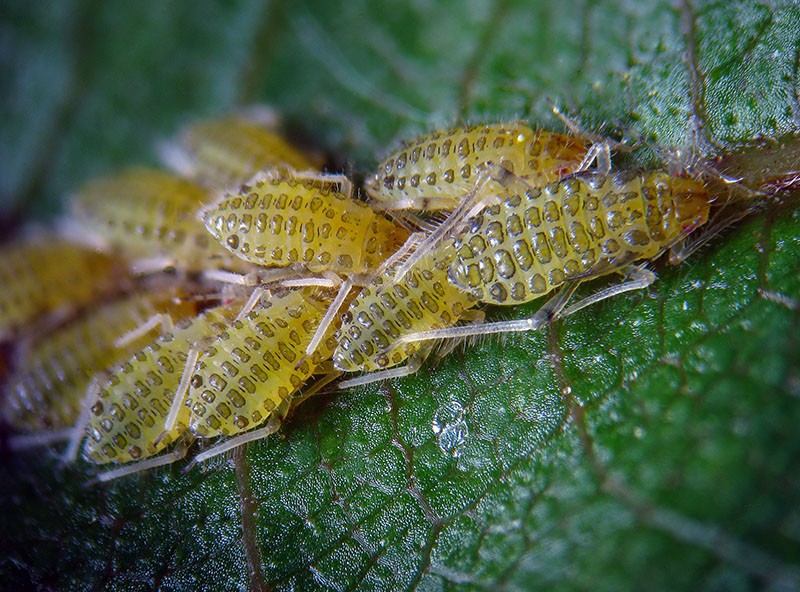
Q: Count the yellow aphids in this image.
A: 10